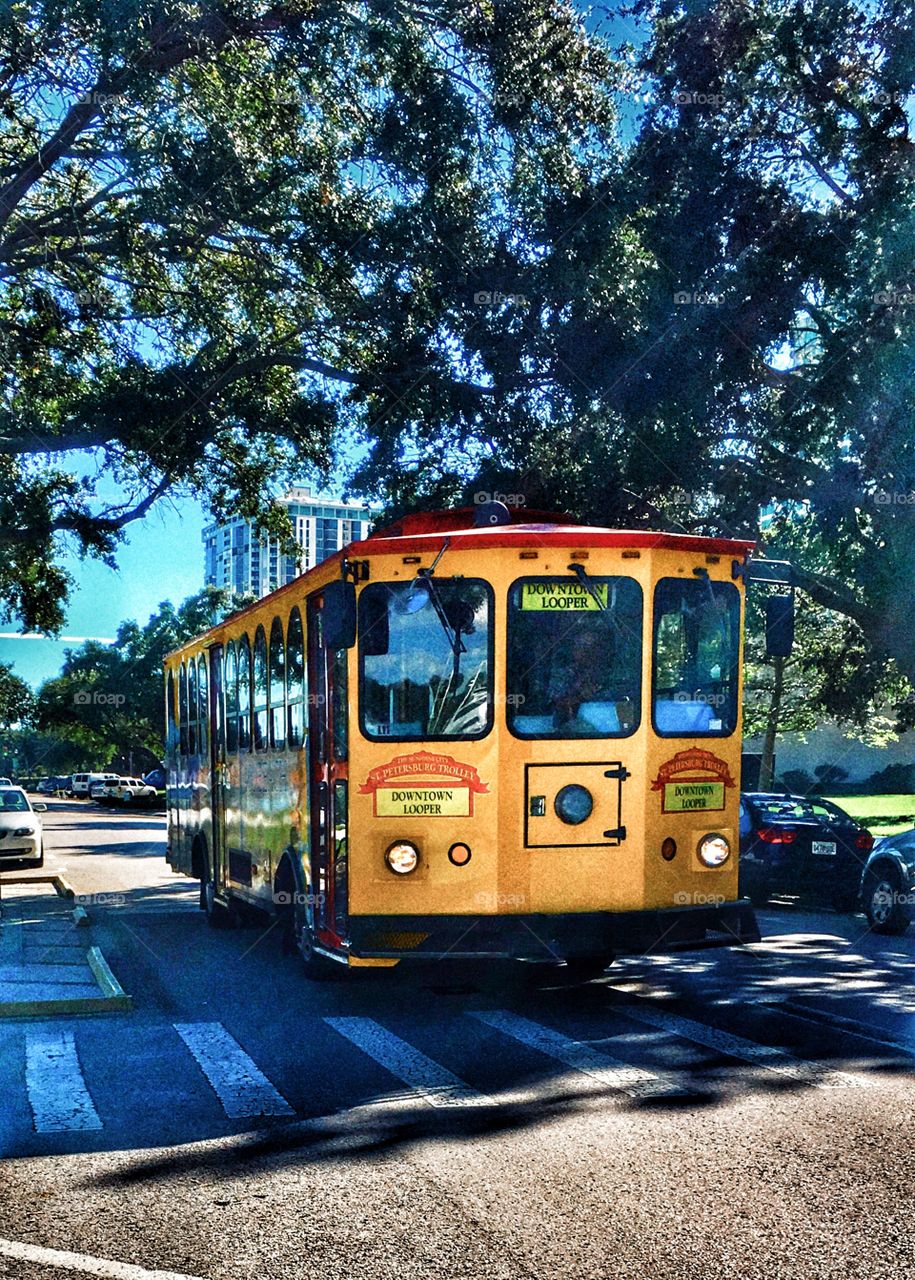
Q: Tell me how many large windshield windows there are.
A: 3